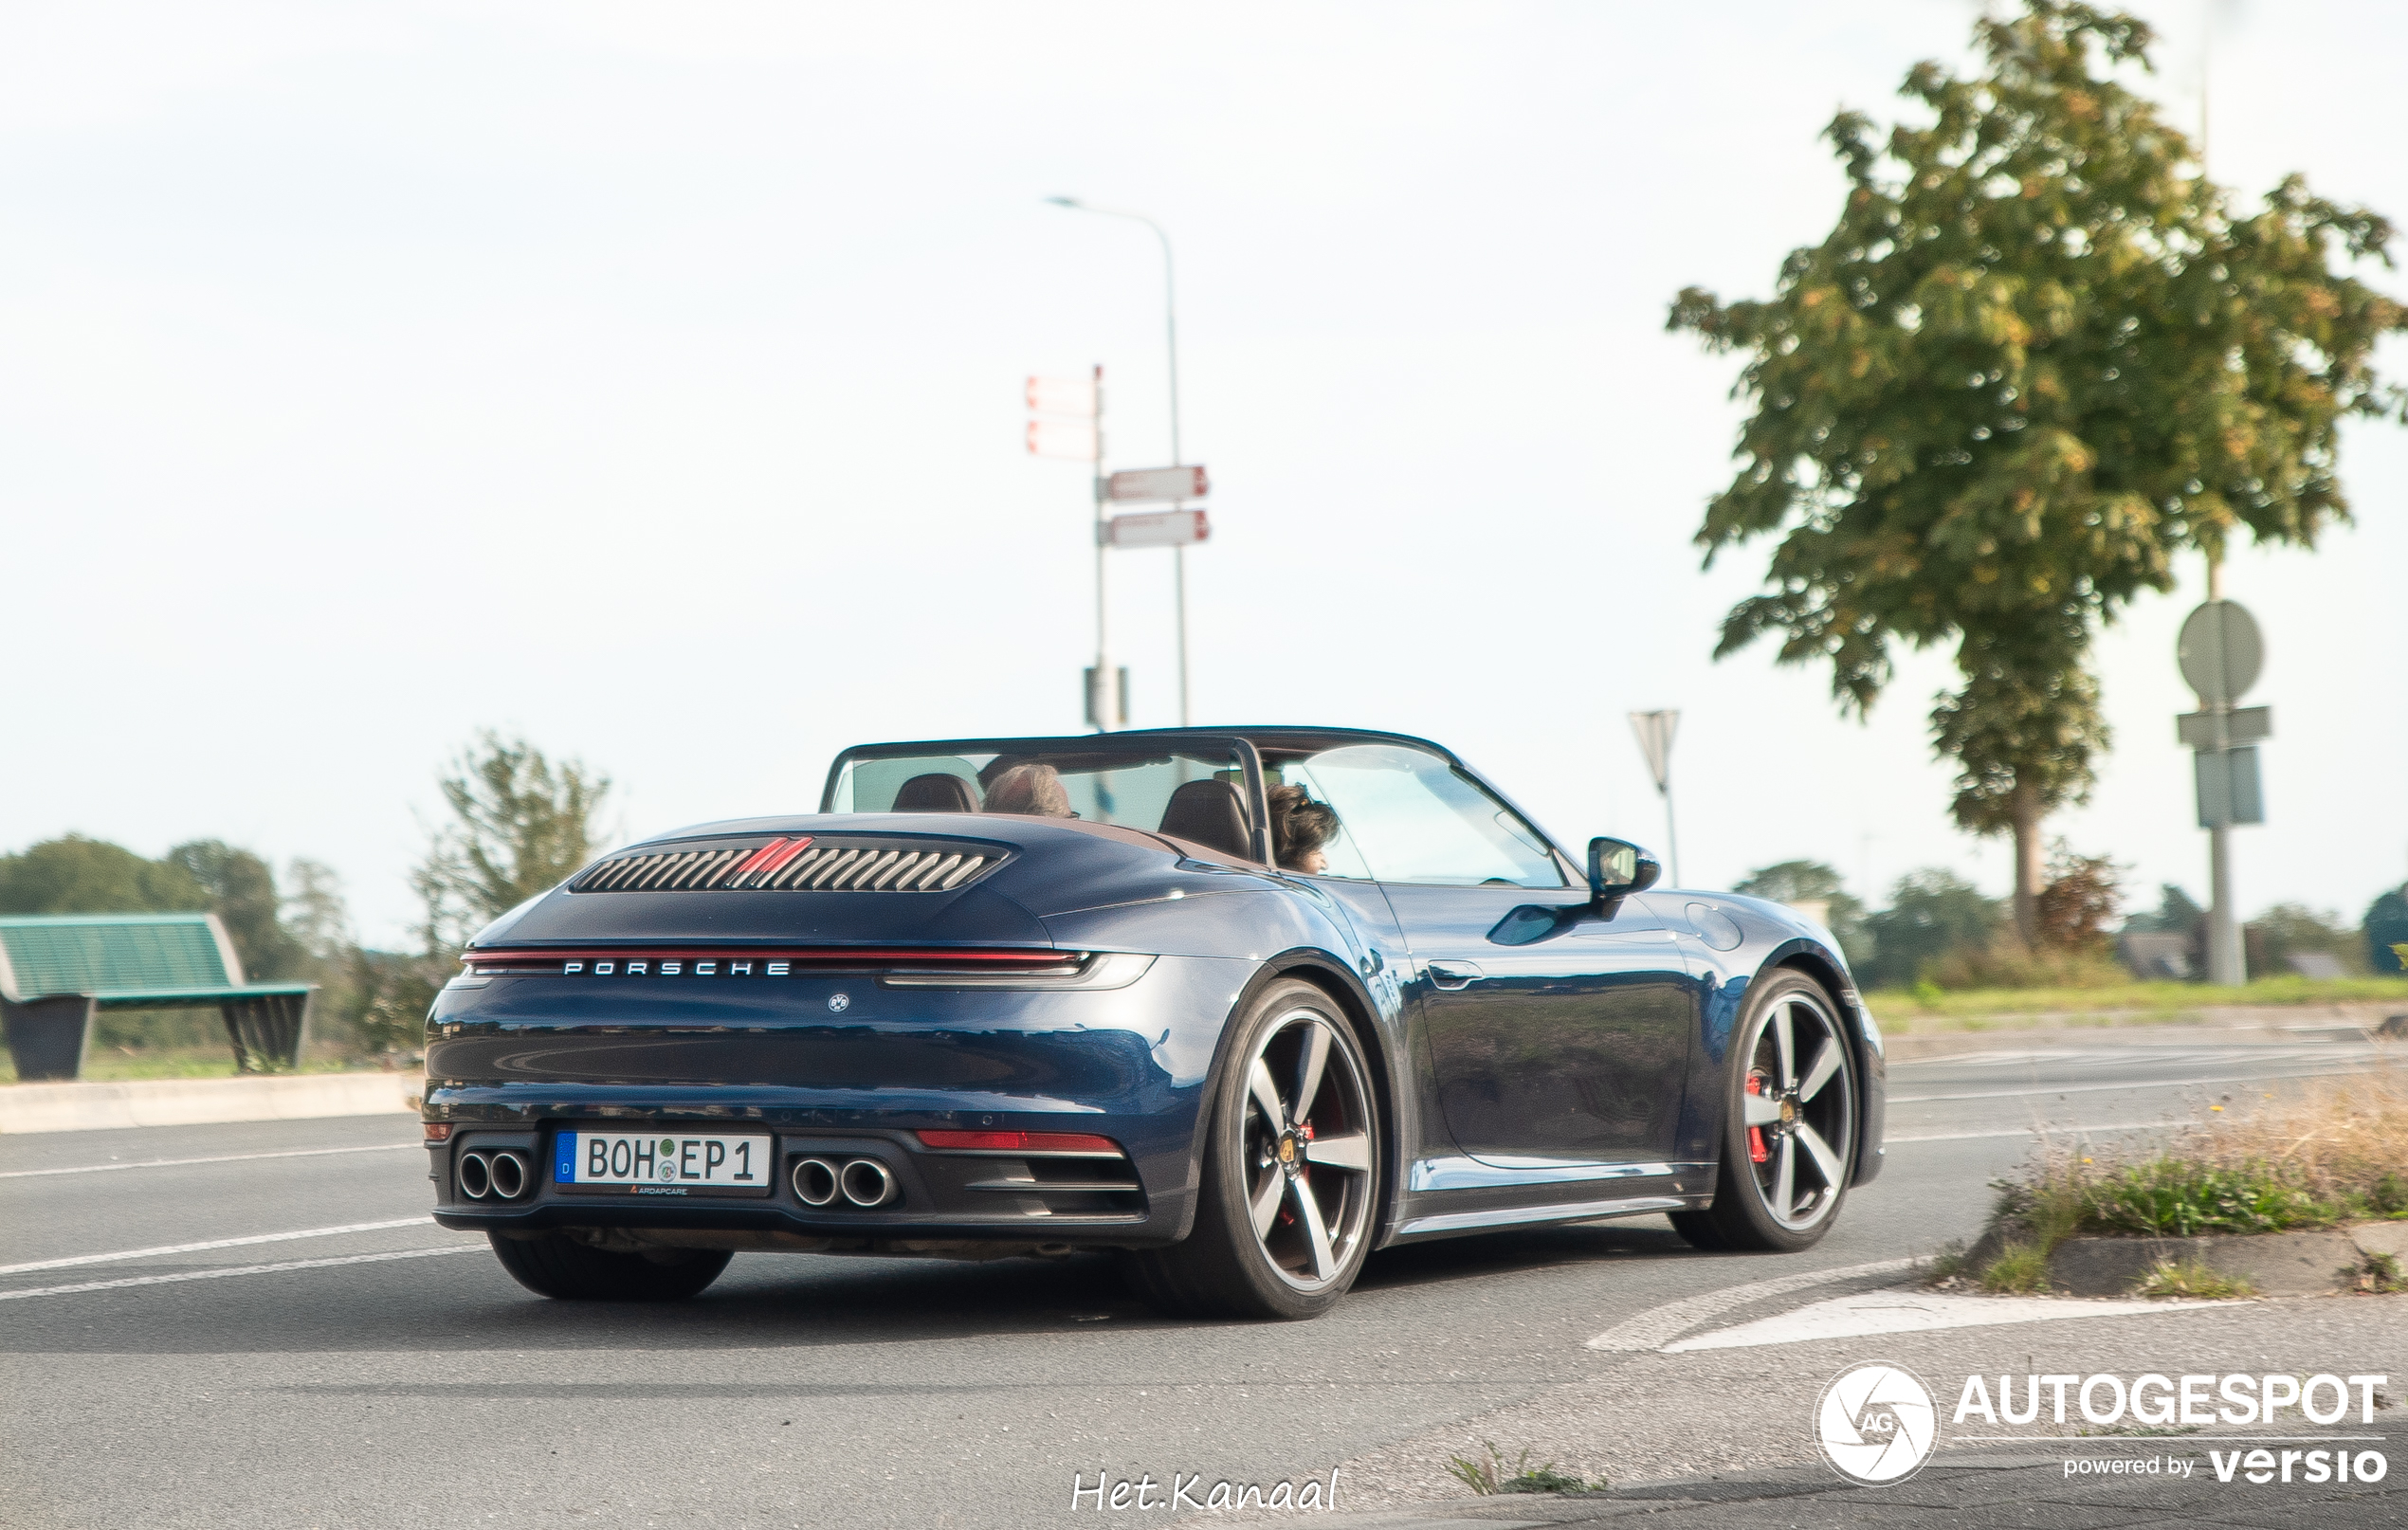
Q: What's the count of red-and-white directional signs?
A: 4